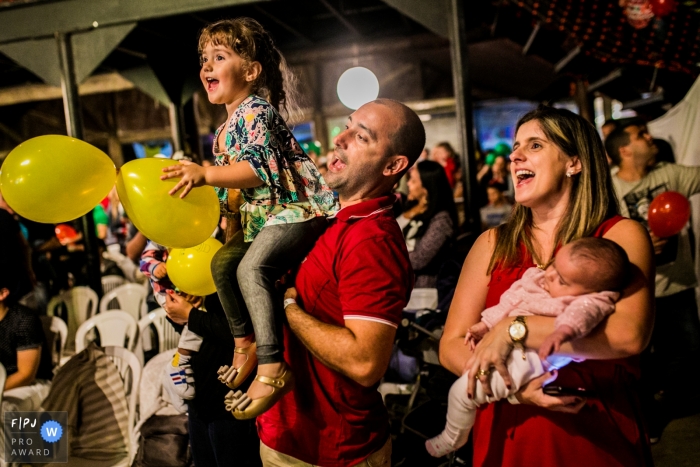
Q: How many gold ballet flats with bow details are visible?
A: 2